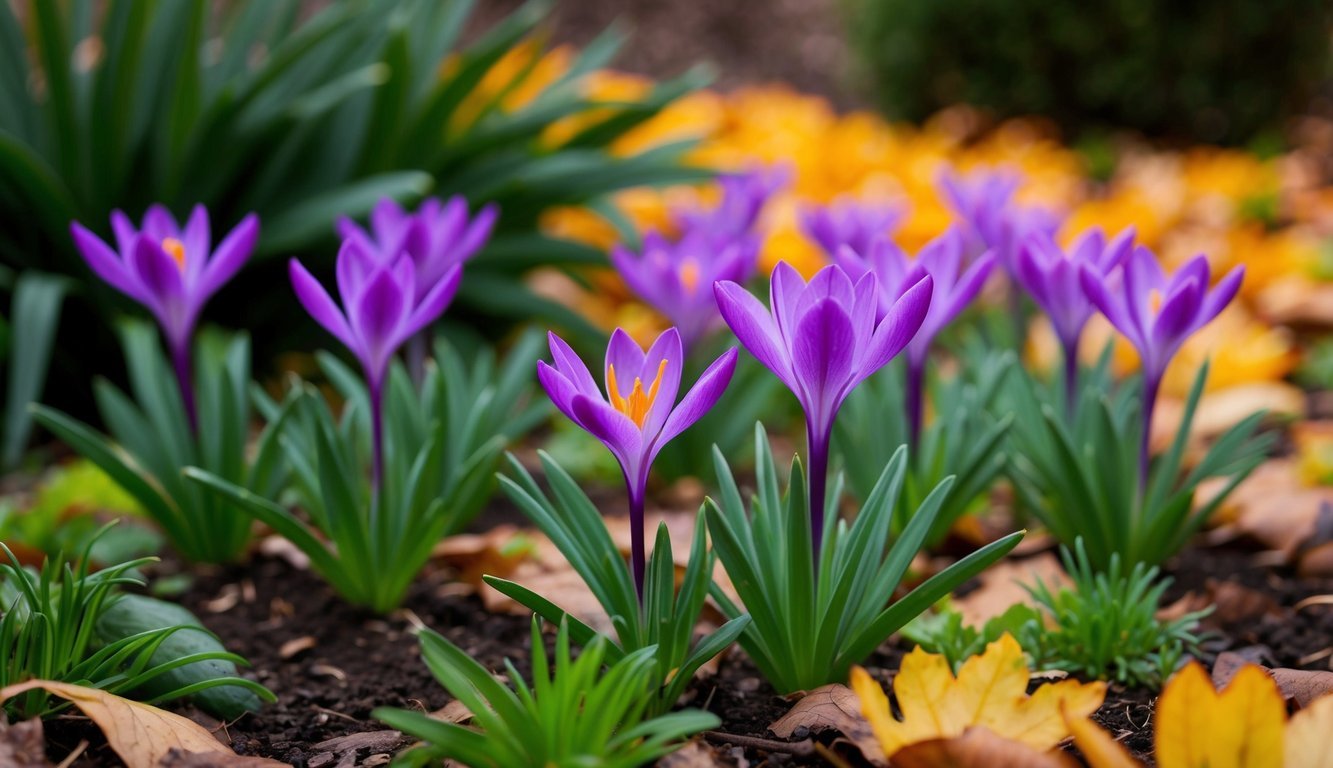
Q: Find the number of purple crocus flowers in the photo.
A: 13